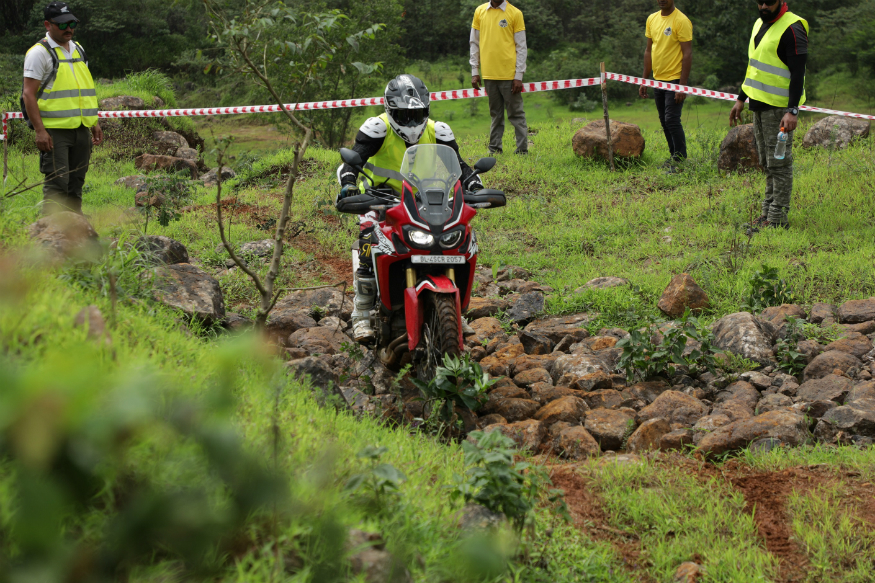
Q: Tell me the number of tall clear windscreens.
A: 1